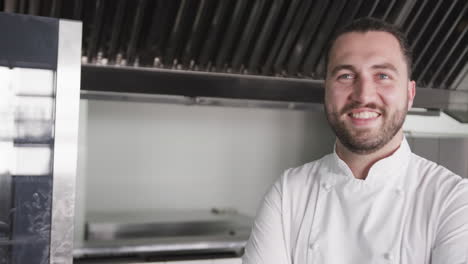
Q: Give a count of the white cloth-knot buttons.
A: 4